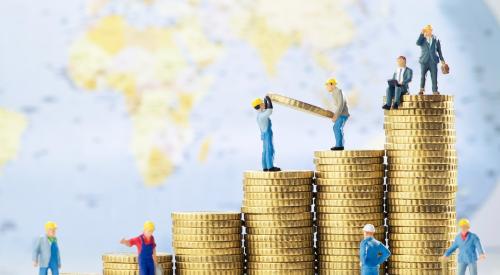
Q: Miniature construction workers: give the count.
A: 6